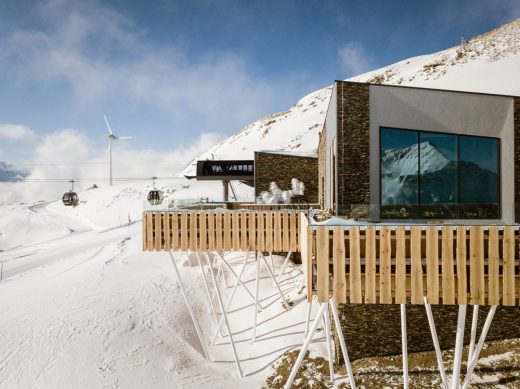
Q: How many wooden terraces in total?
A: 2